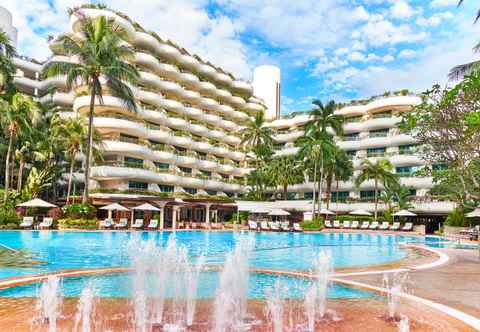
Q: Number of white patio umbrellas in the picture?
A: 9